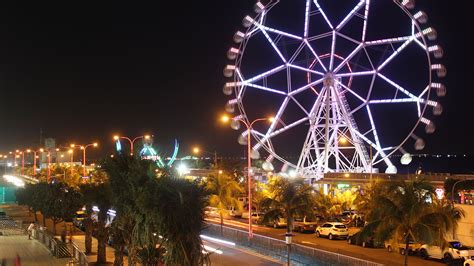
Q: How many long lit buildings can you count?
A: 1